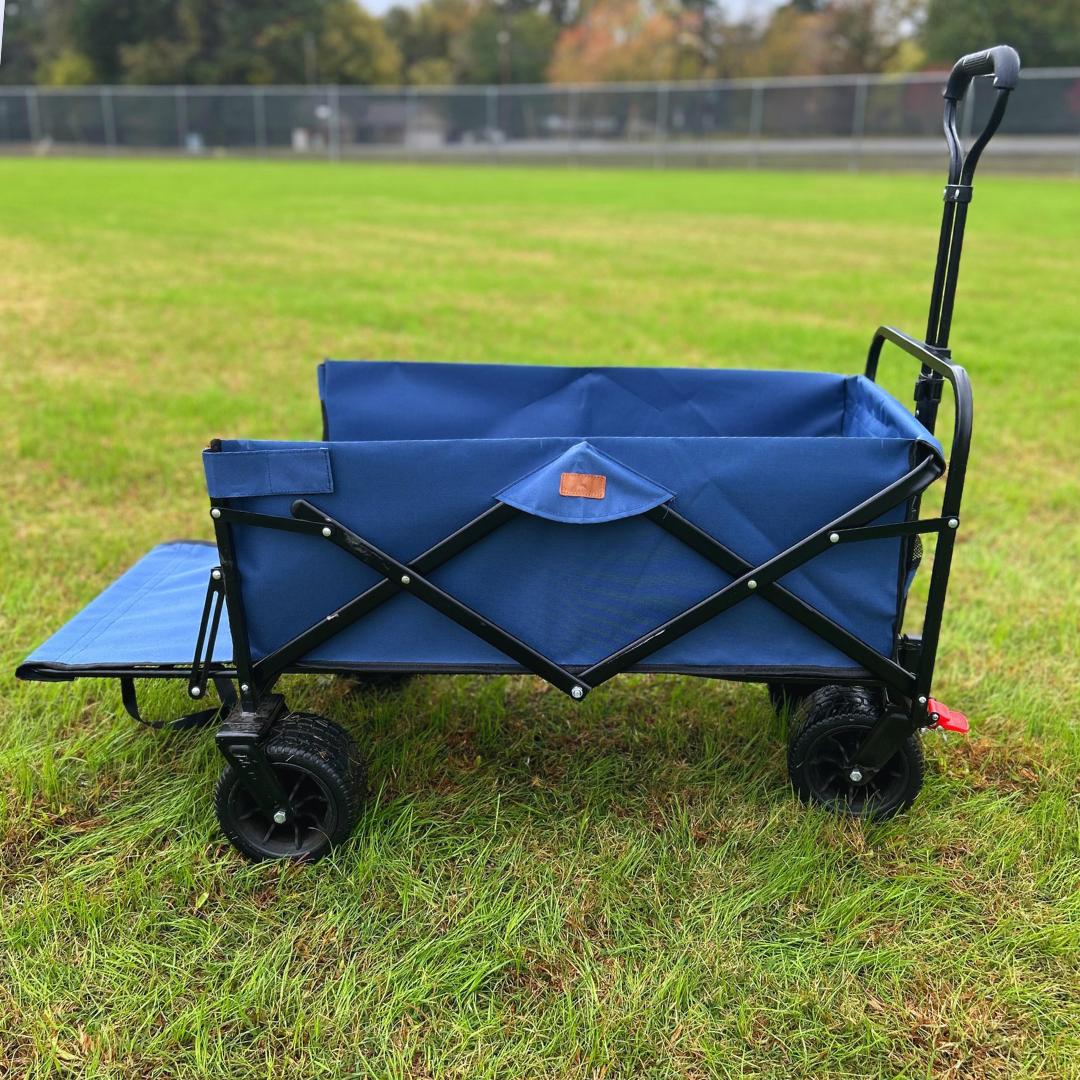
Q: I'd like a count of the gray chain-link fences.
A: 1